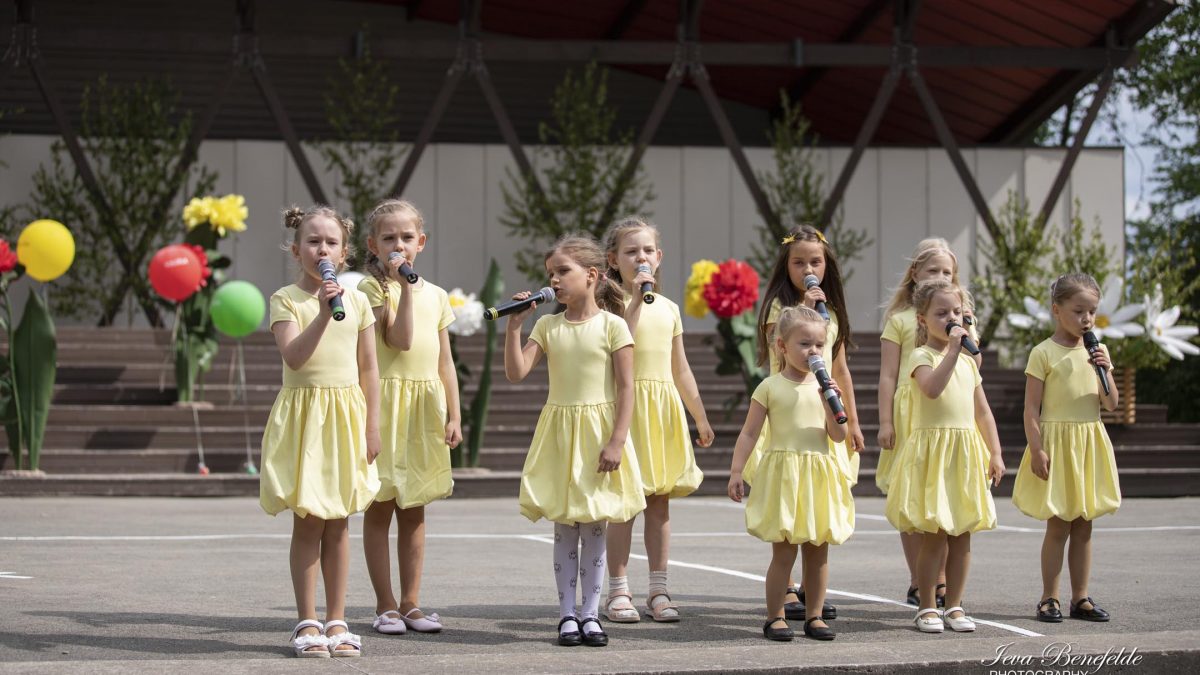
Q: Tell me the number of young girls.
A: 9